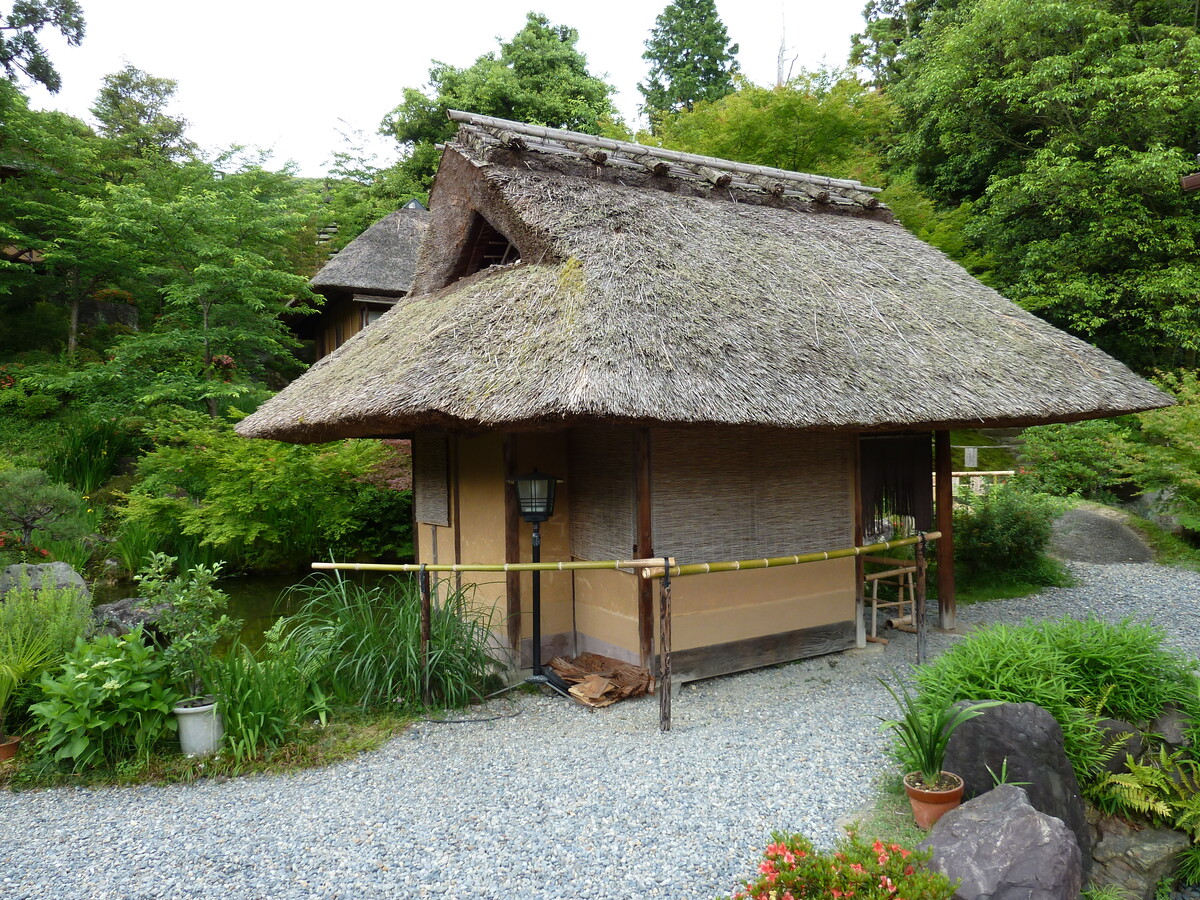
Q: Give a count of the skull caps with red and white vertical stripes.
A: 0